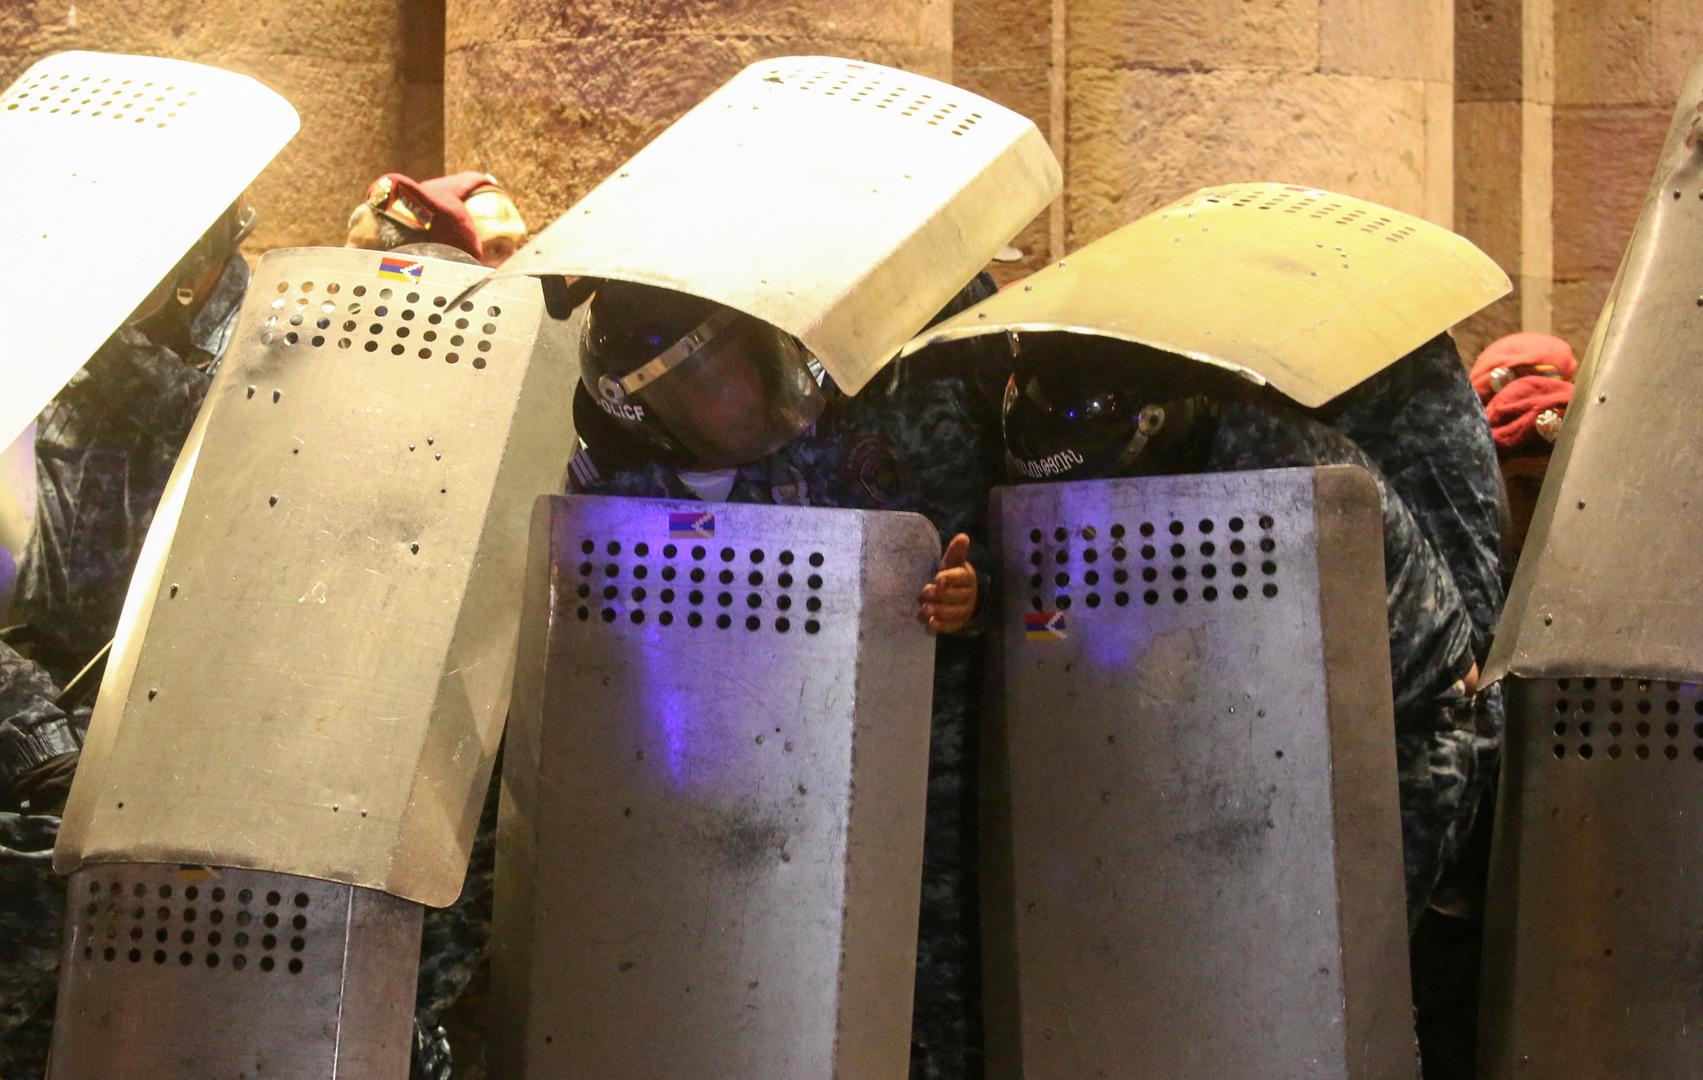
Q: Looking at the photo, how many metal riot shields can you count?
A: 9